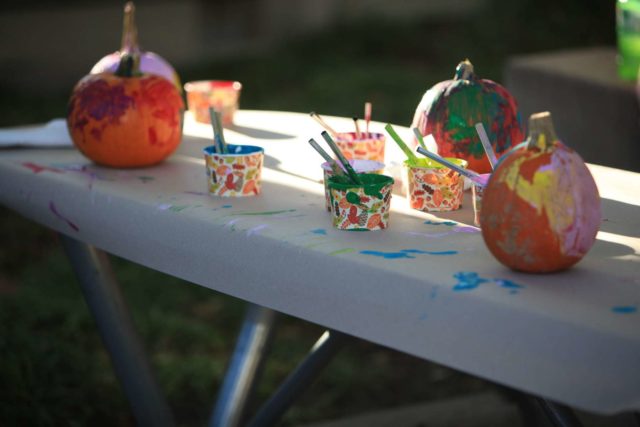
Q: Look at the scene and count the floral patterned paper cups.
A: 7